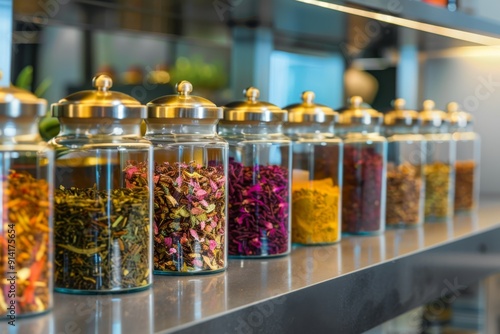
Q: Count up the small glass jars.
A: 9